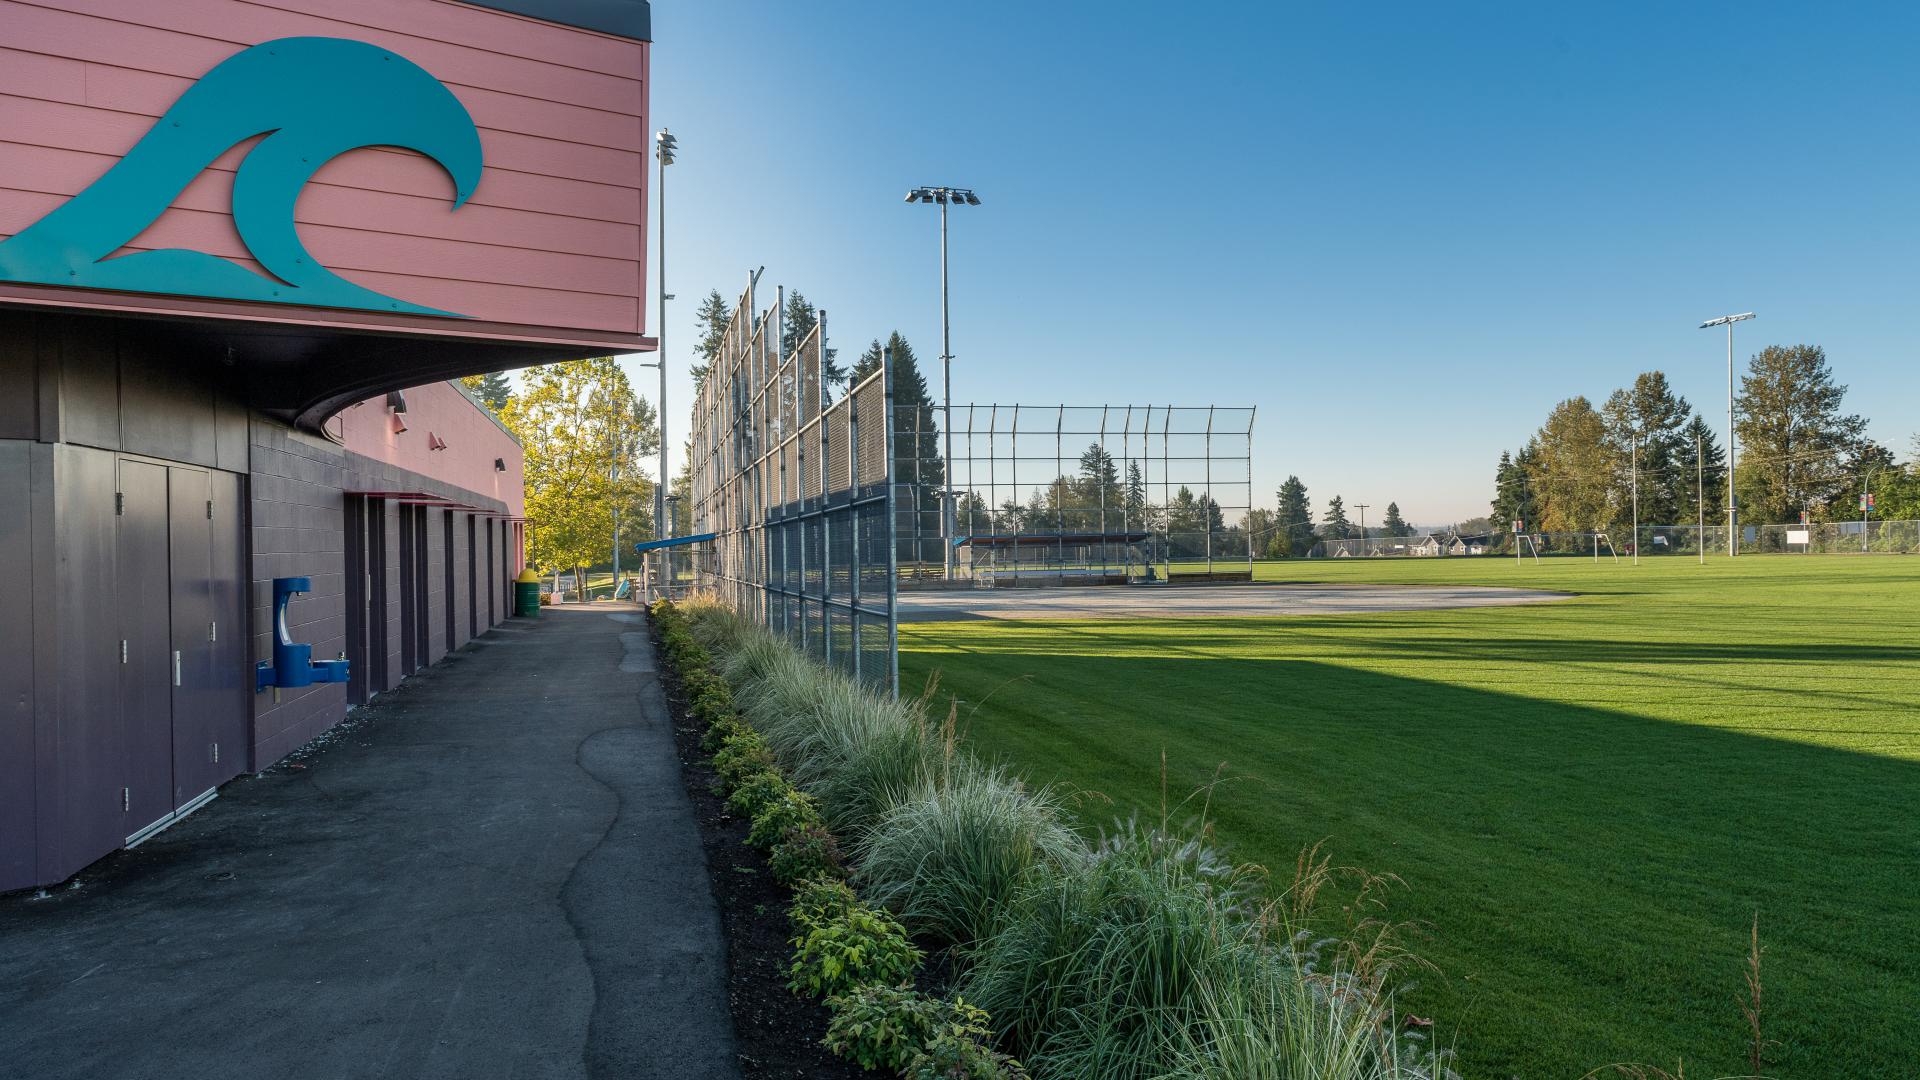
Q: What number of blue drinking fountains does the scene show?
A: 1